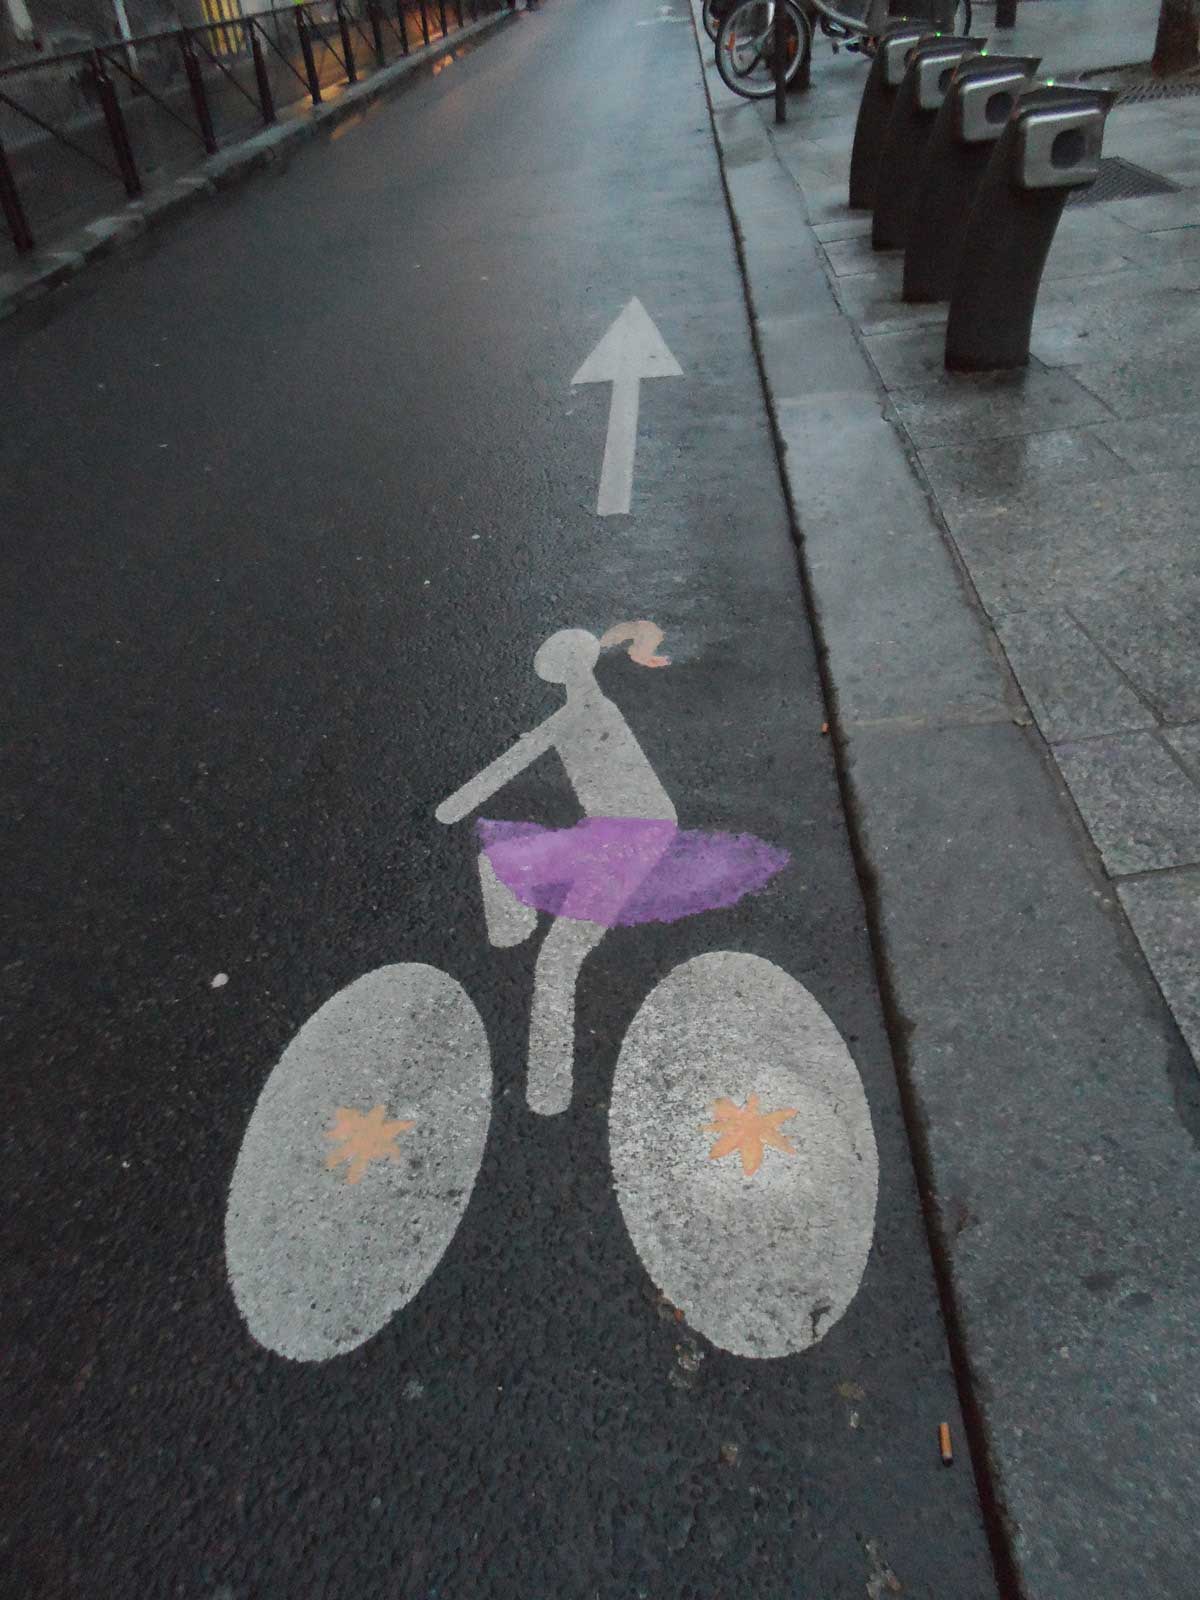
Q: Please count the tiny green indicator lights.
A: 4